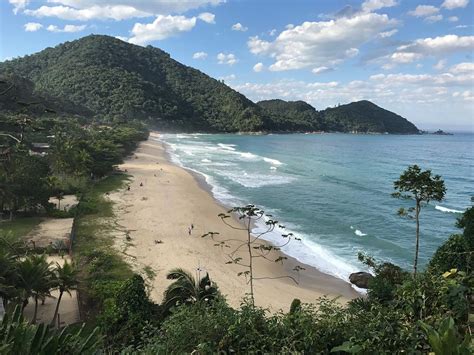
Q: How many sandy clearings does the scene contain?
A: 3